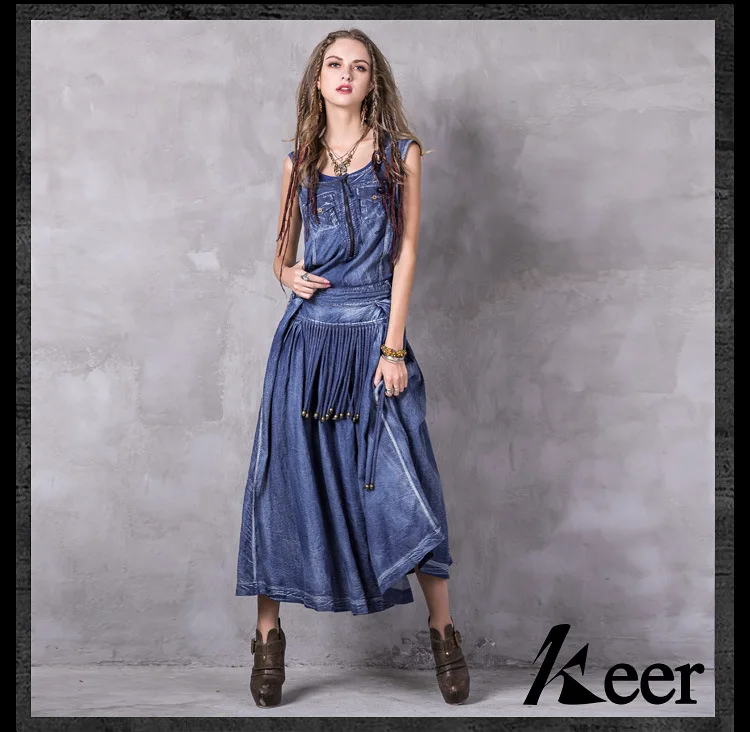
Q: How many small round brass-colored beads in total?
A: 13